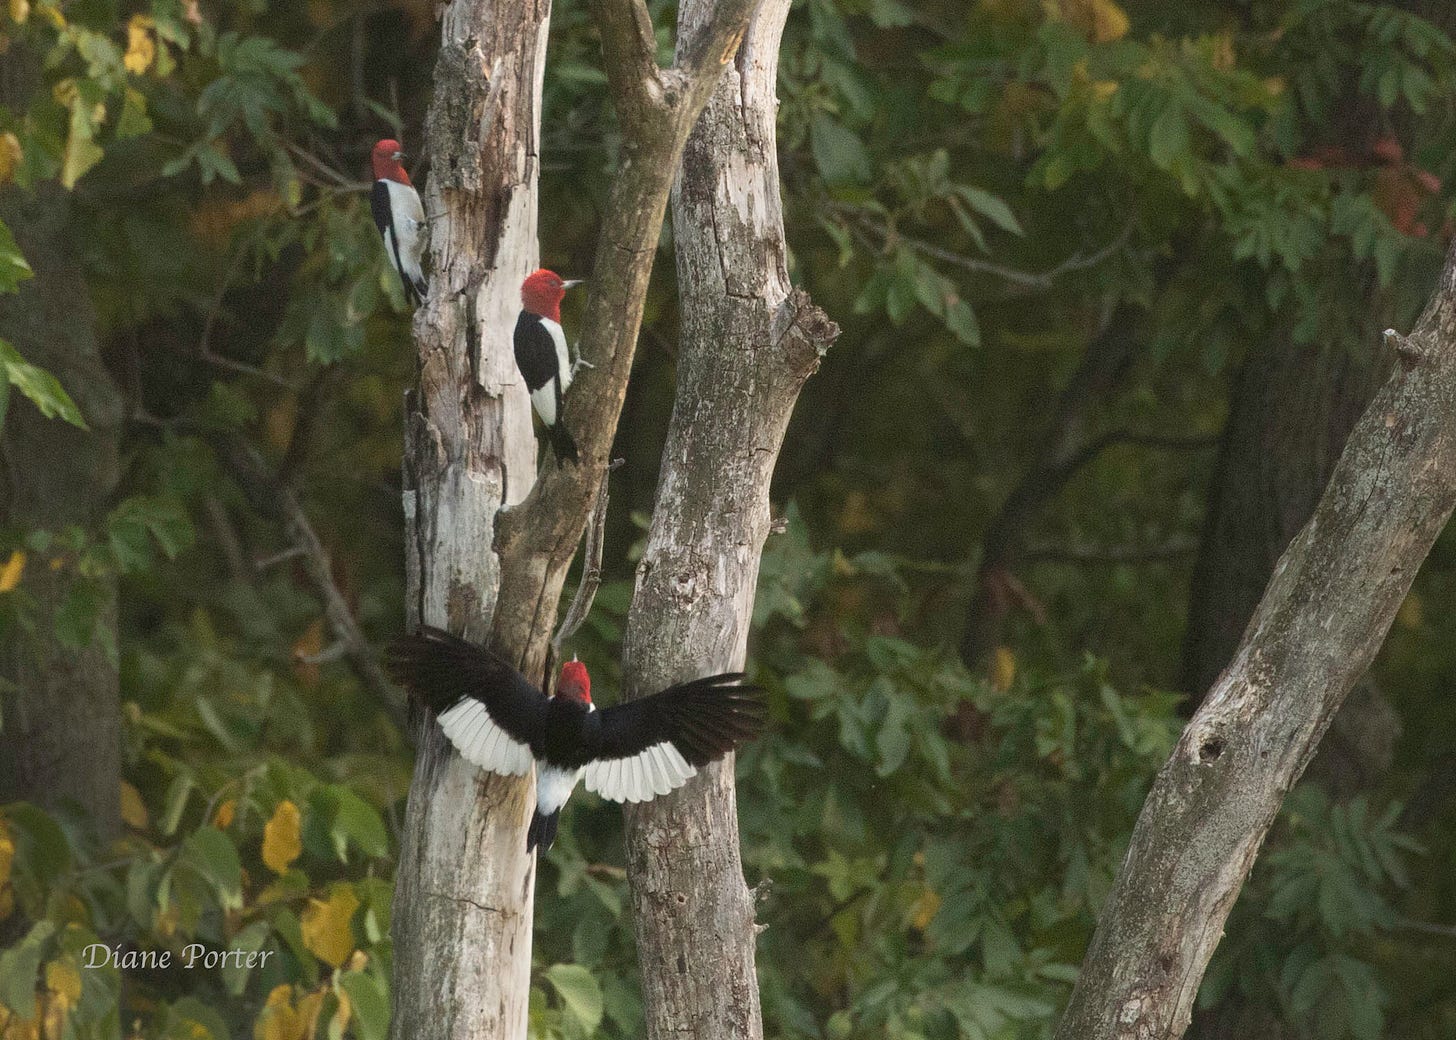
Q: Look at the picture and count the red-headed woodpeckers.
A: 3